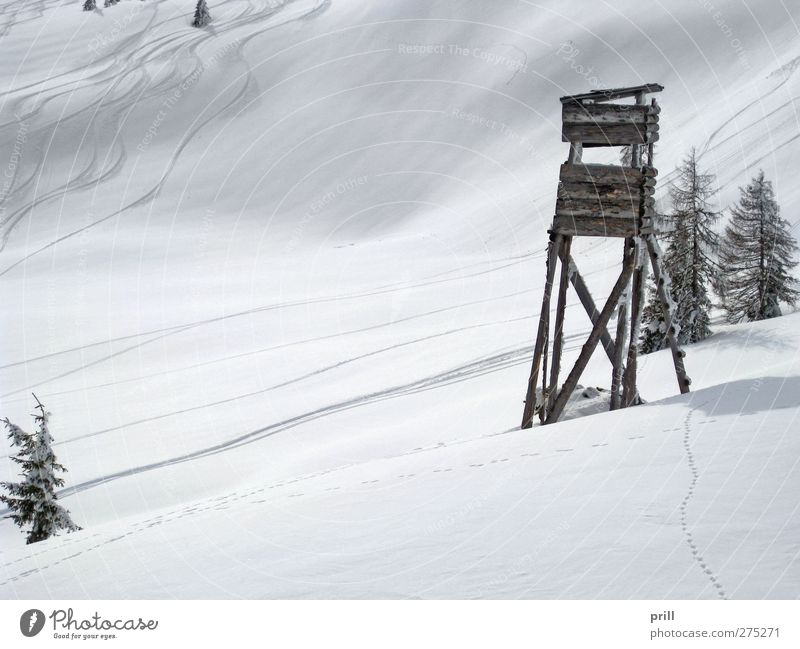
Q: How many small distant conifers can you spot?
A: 3